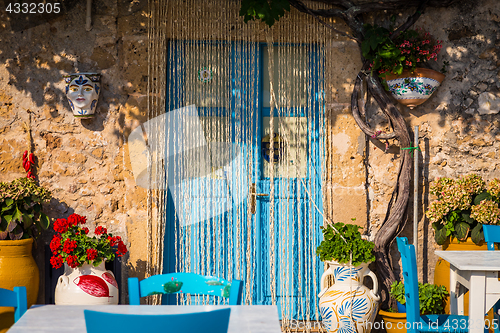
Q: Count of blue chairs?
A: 5